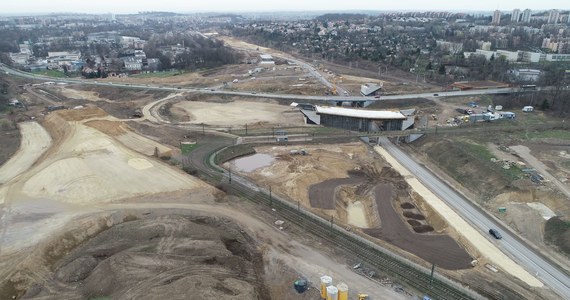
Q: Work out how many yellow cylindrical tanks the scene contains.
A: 3